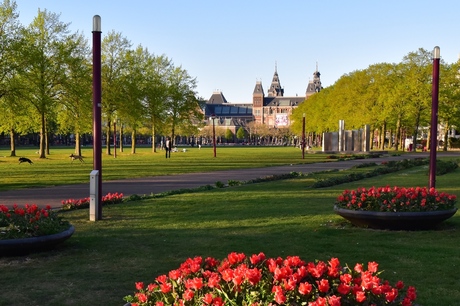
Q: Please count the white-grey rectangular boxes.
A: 1